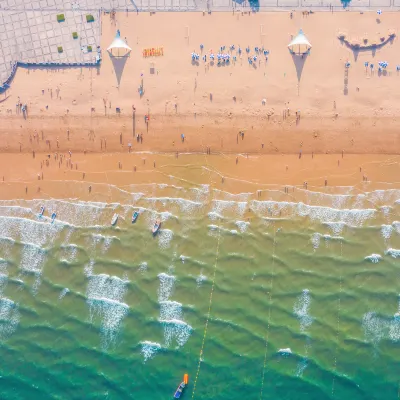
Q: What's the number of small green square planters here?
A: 5